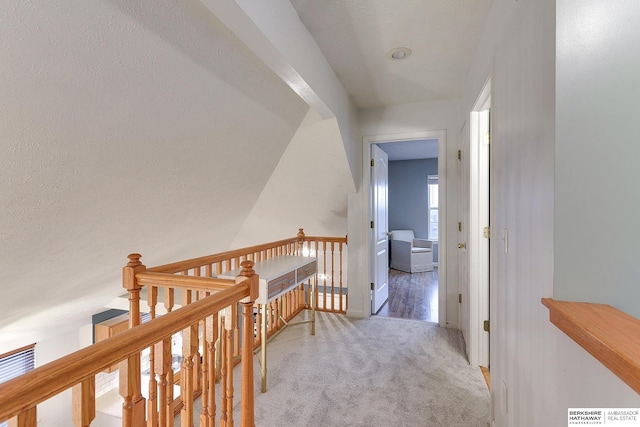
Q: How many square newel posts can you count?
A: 3